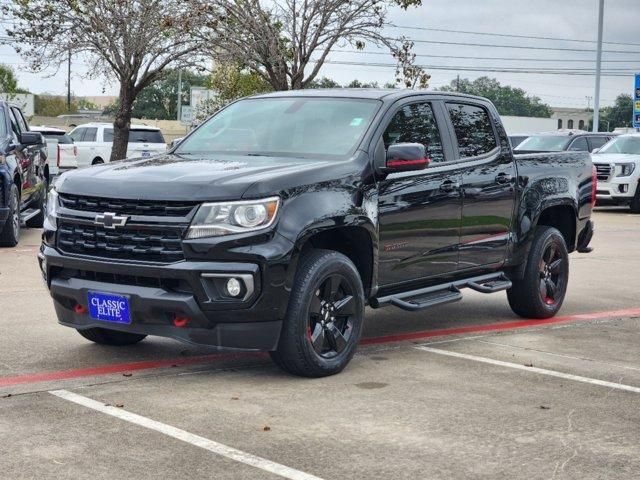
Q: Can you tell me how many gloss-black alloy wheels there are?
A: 2